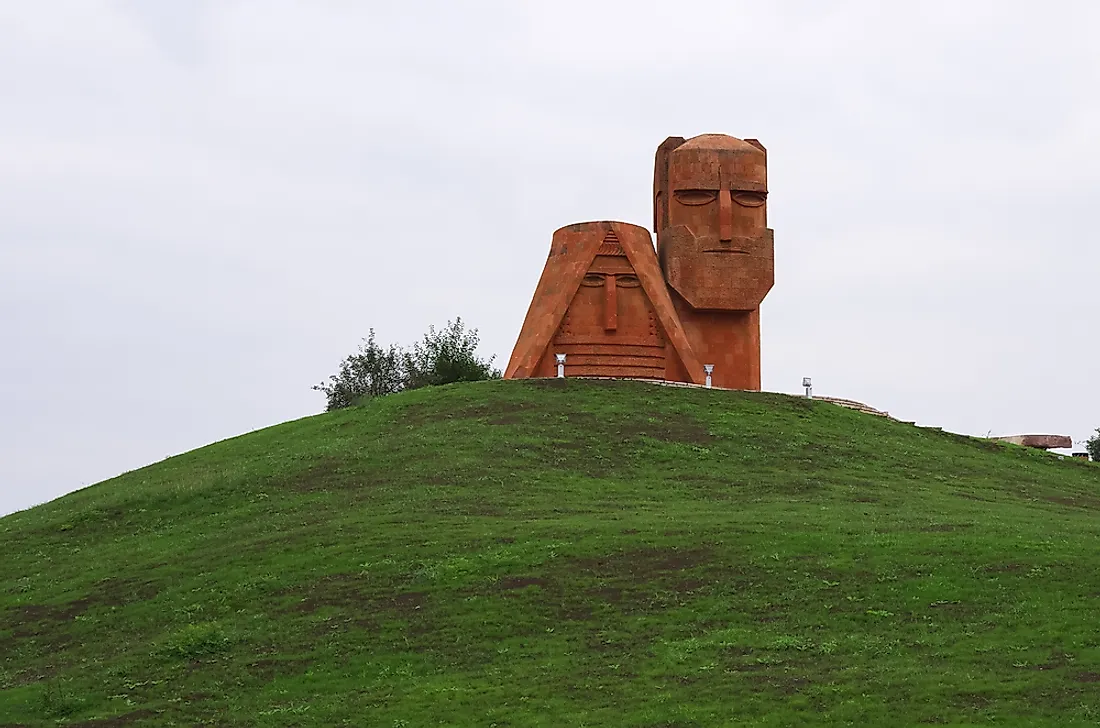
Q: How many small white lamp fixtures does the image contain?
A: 3